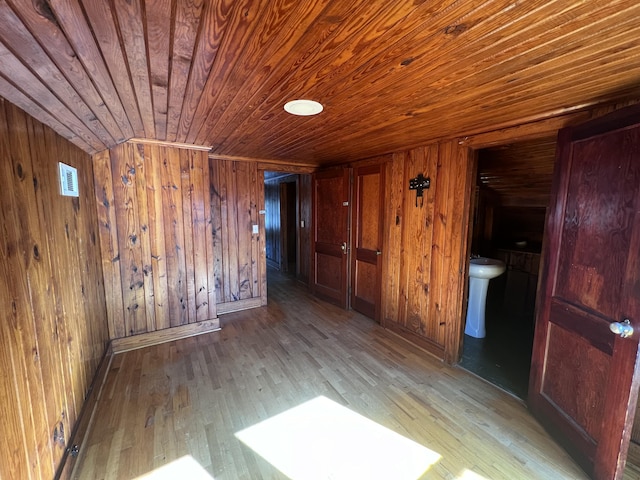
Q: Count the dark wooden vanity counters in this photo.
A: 1